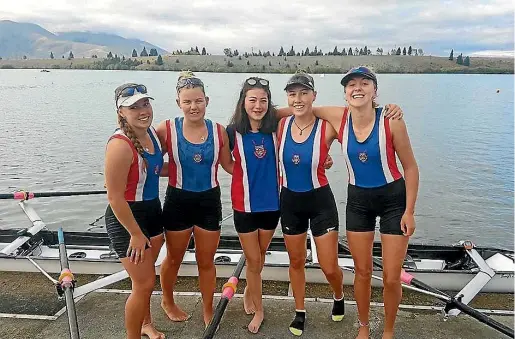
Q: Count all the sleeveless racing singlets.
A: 4